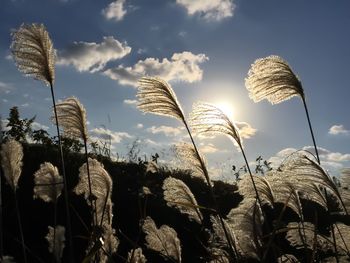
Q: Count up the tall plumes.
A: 5